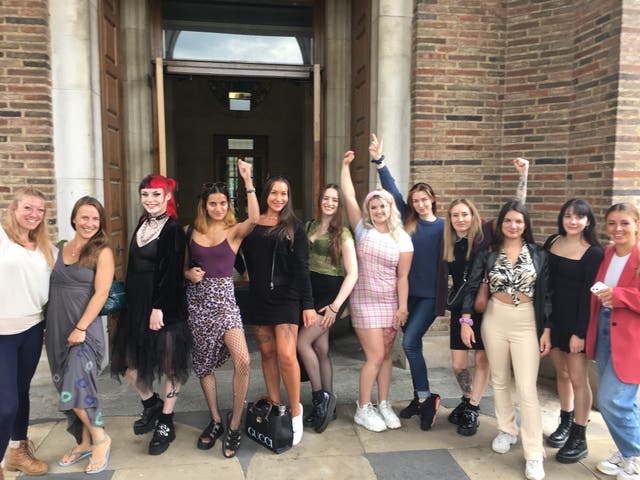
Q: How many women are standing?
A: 12